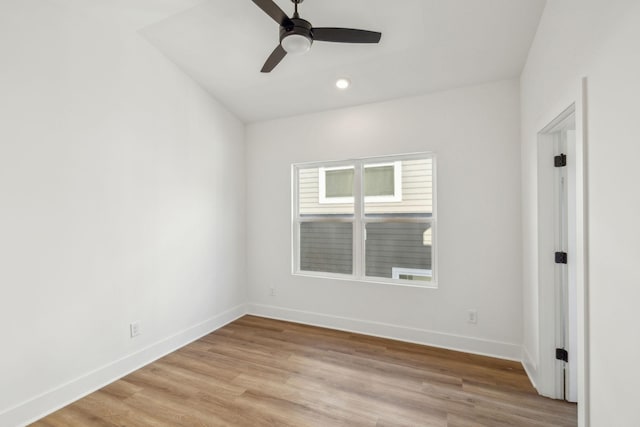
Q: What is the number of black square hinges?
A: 3